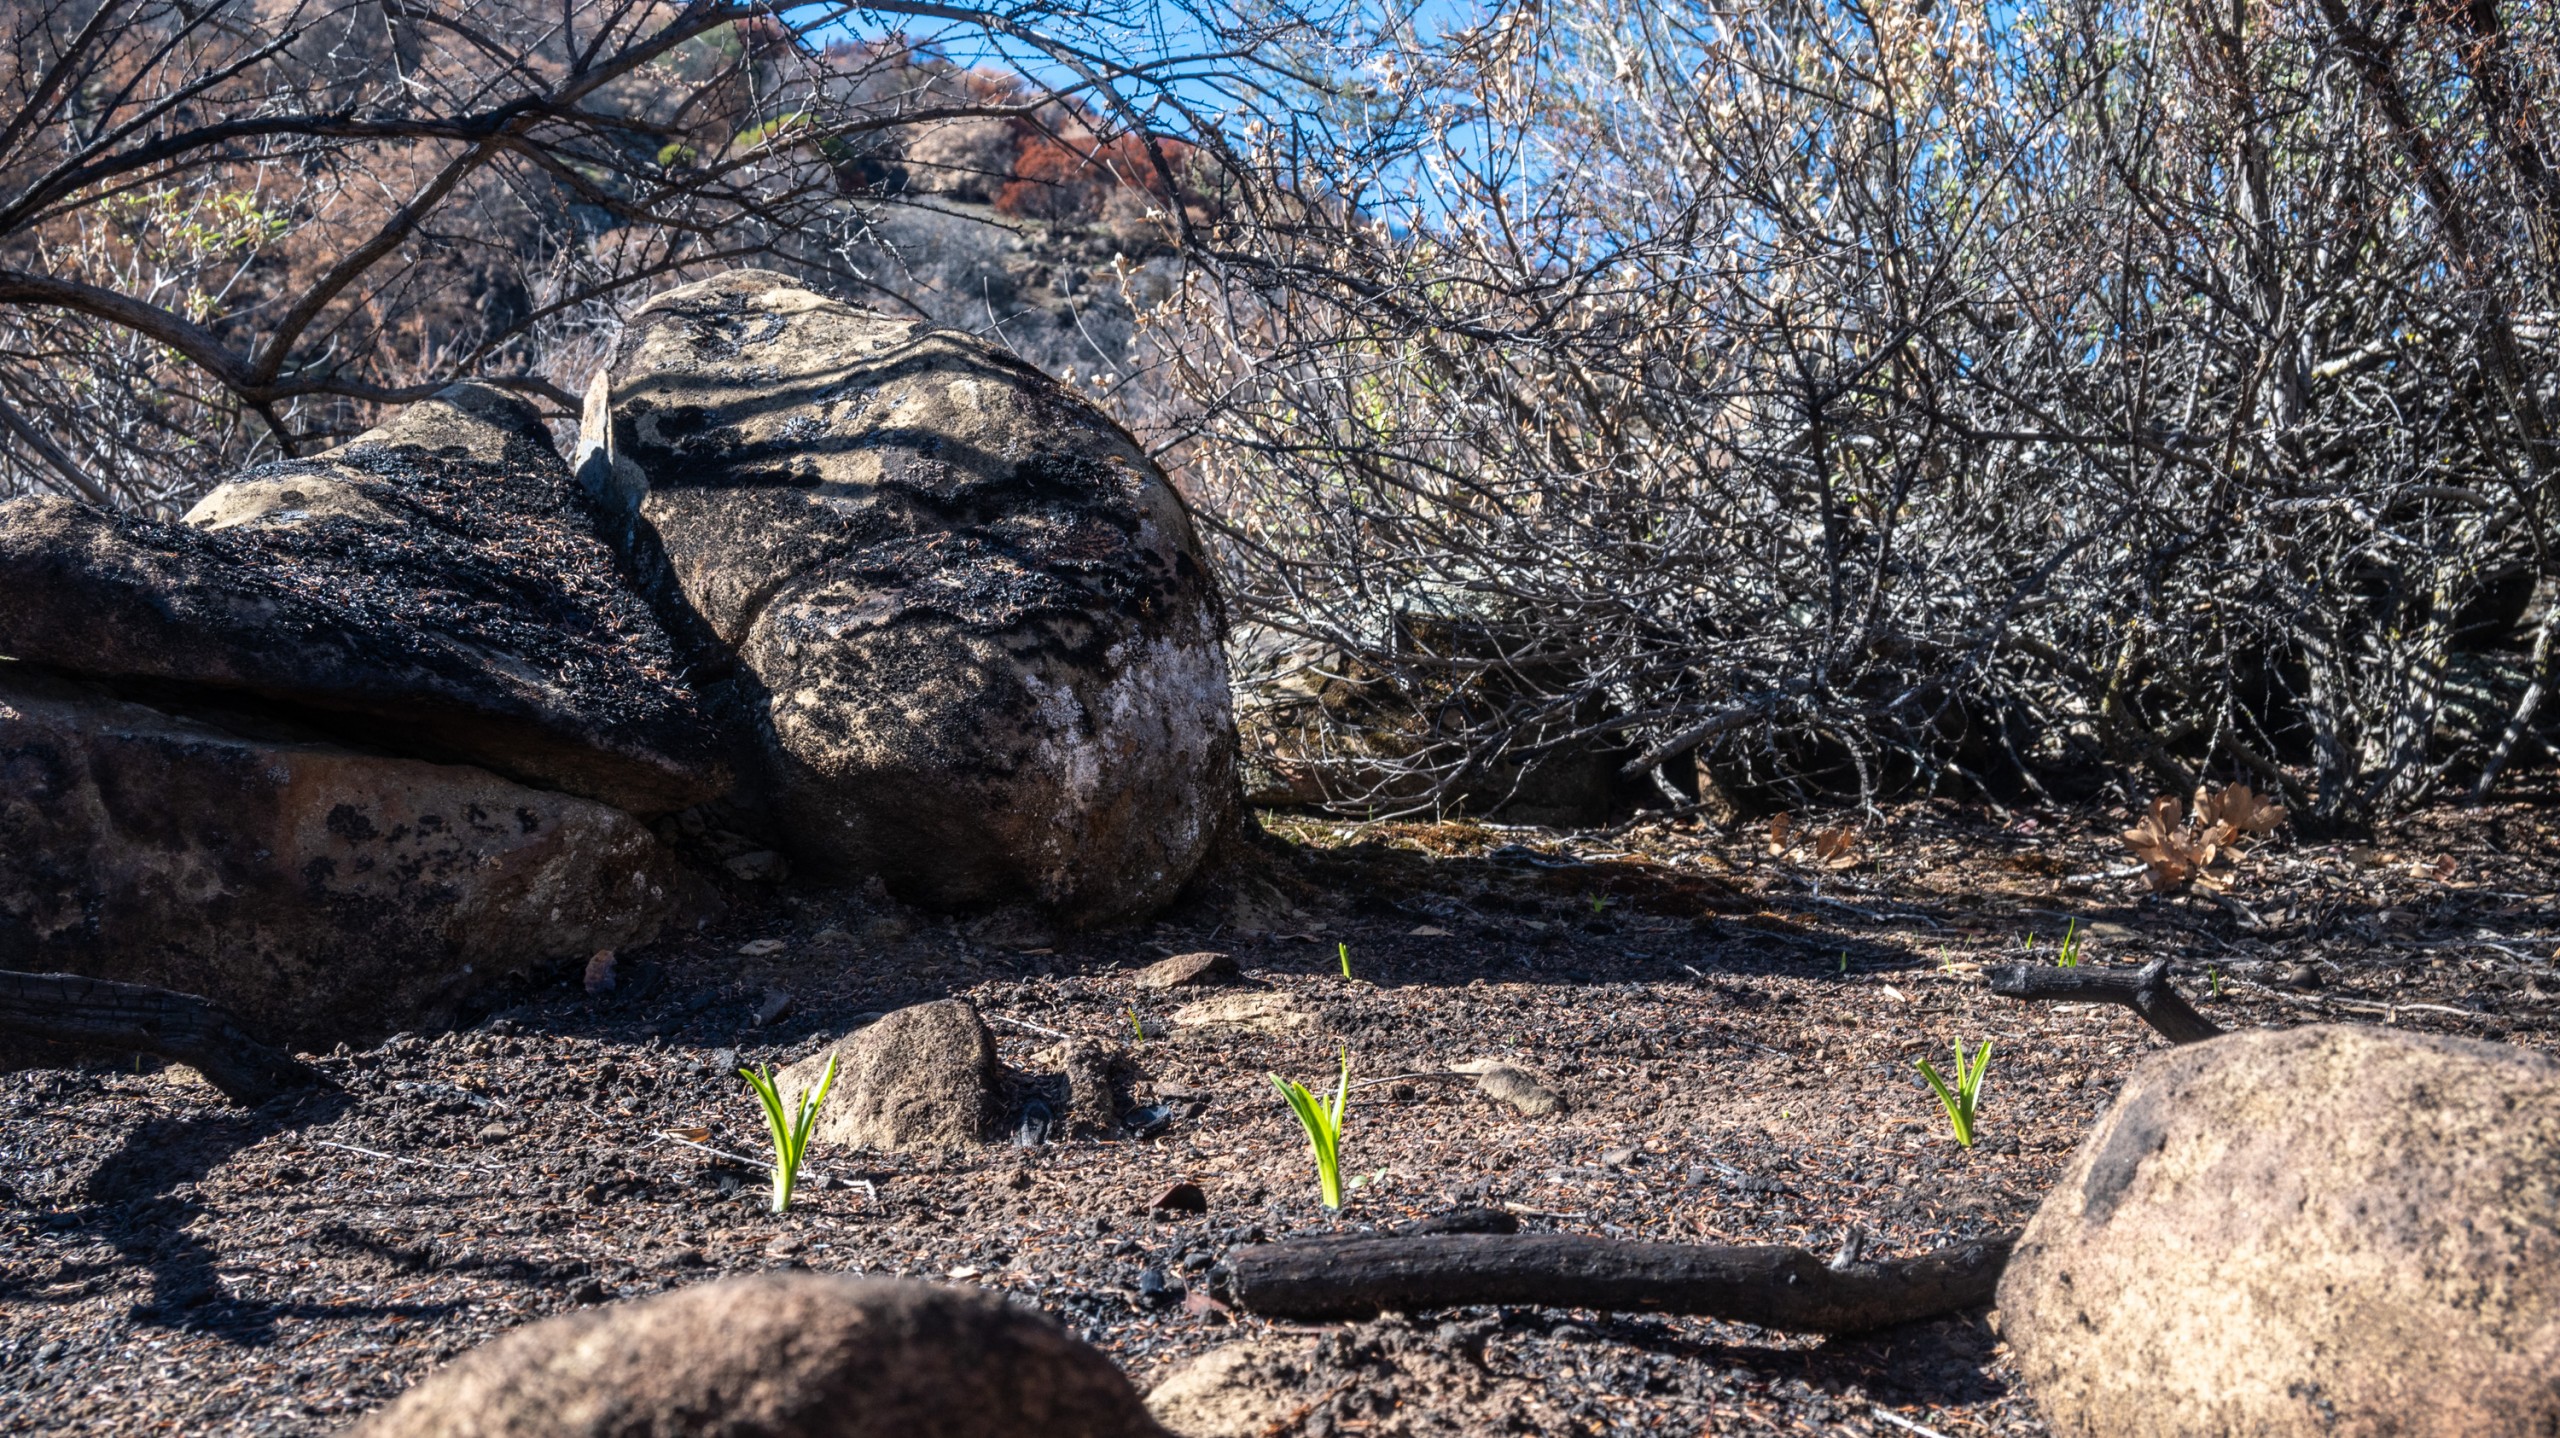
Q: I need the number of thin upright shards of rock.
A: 1